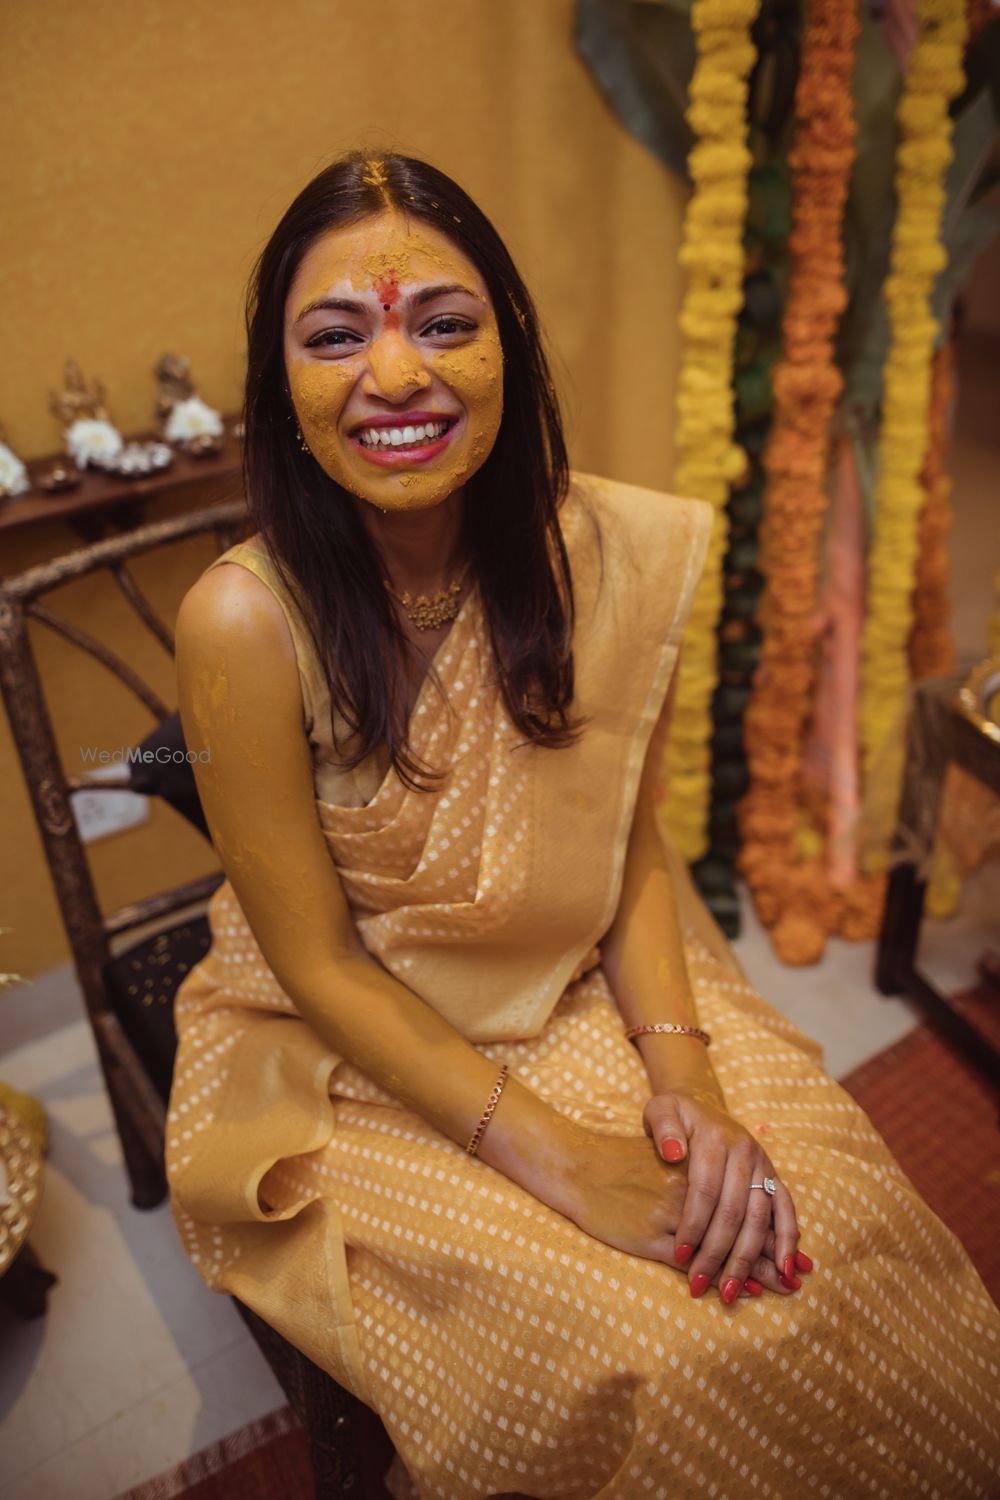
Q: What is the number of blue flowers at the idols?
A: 0